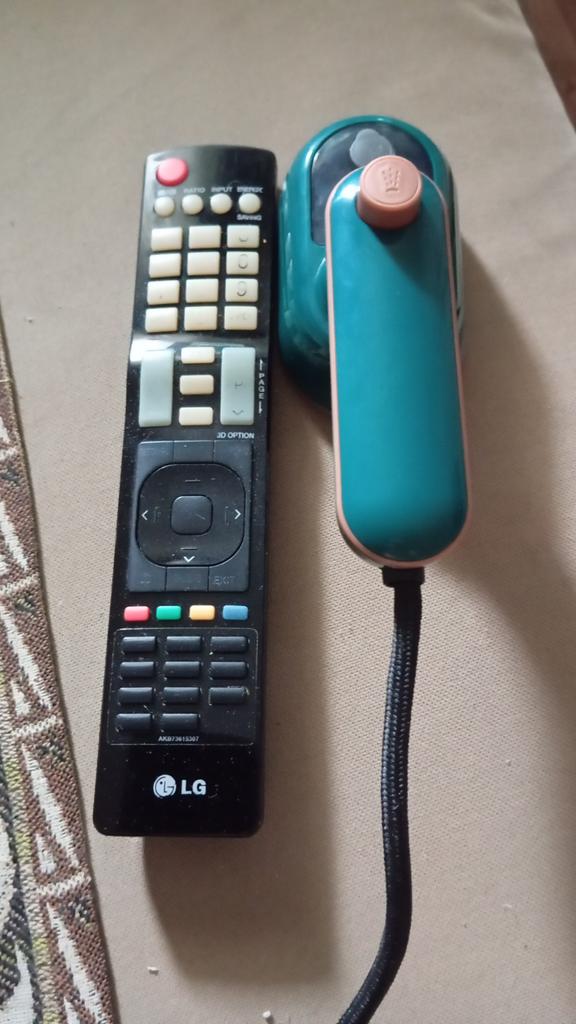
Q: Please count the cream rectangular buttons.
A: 15